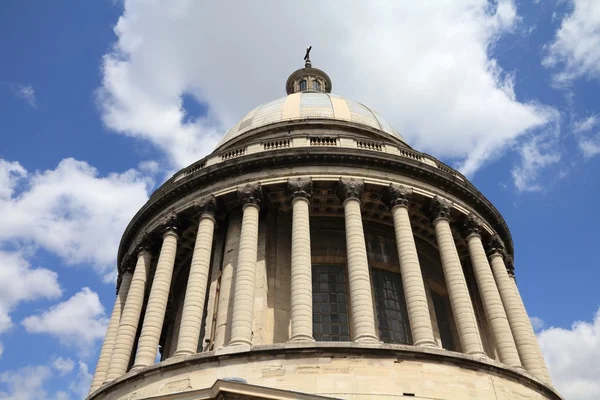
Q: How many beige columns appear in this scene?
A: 12